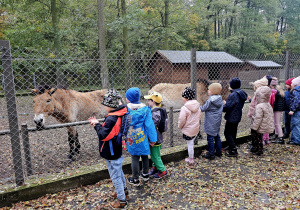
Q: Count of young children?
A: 12